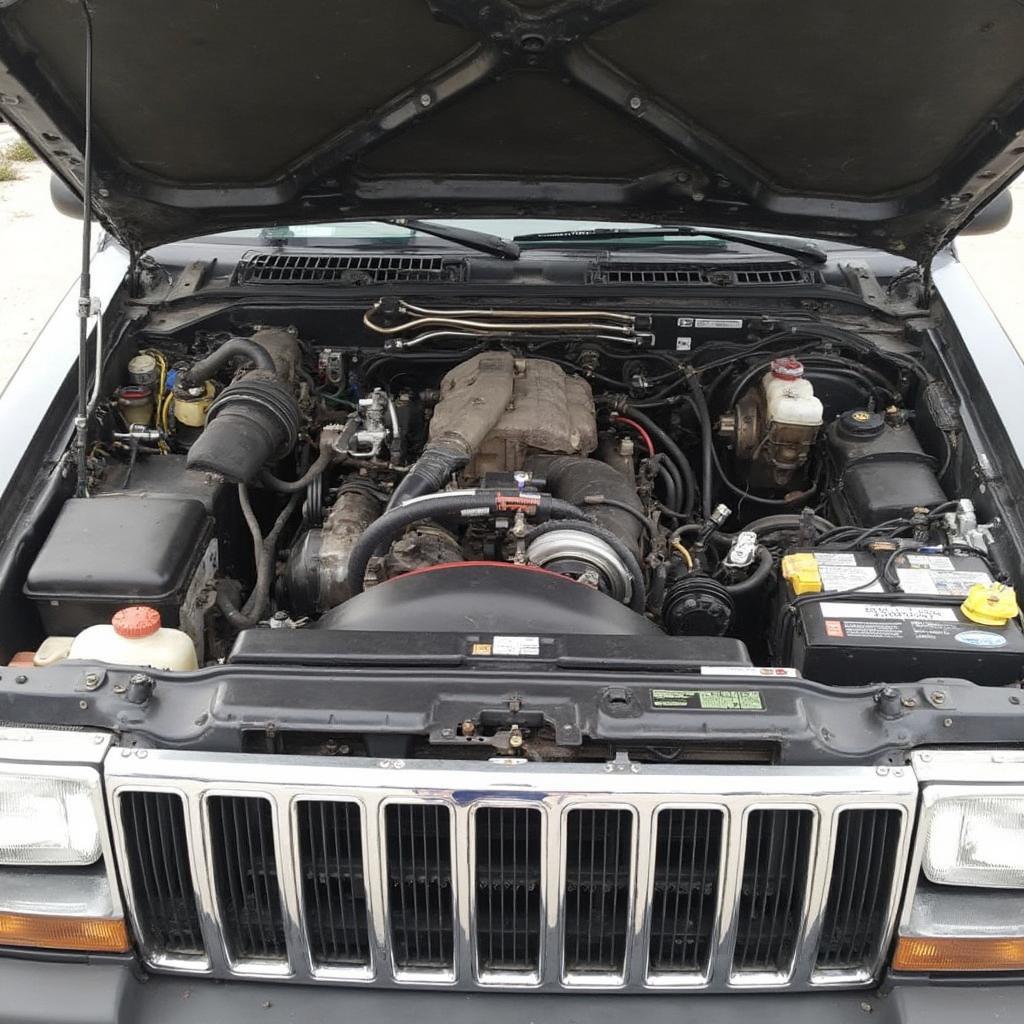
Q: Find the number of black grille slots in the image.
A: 9